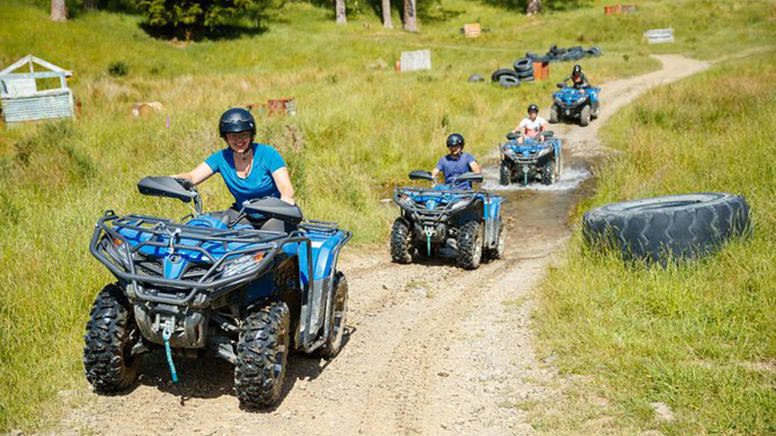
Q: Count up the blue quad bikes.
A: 4